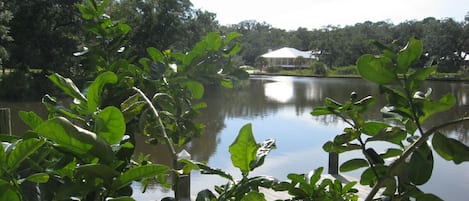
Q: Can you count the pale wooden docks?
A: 1